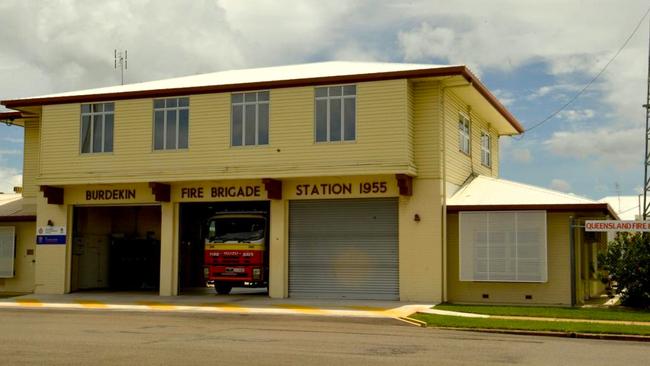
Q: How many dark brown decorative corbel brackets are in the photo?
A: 4